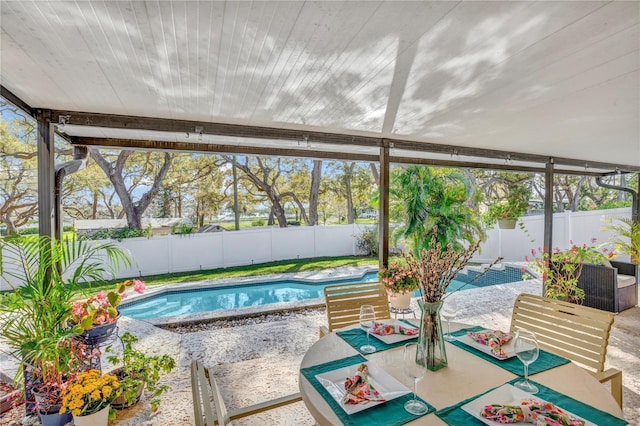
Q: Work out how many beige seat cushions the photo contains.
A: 1